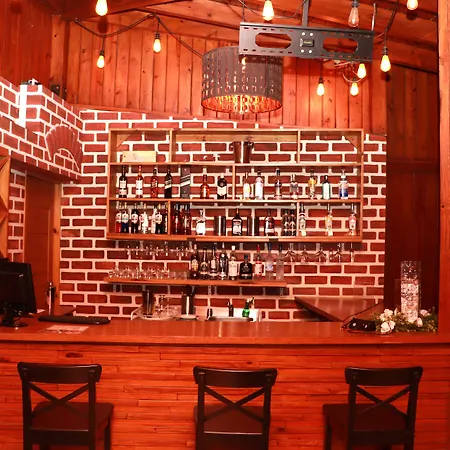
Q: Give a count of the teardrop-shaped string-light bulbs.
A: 10